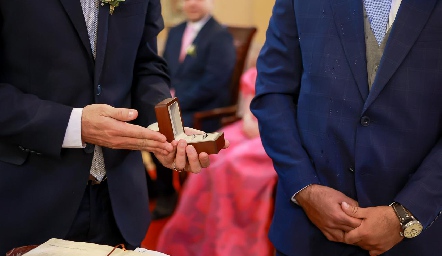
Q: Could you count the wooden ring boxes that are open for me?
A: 1